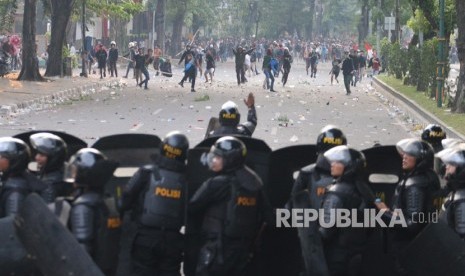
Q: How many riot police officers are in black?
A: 11